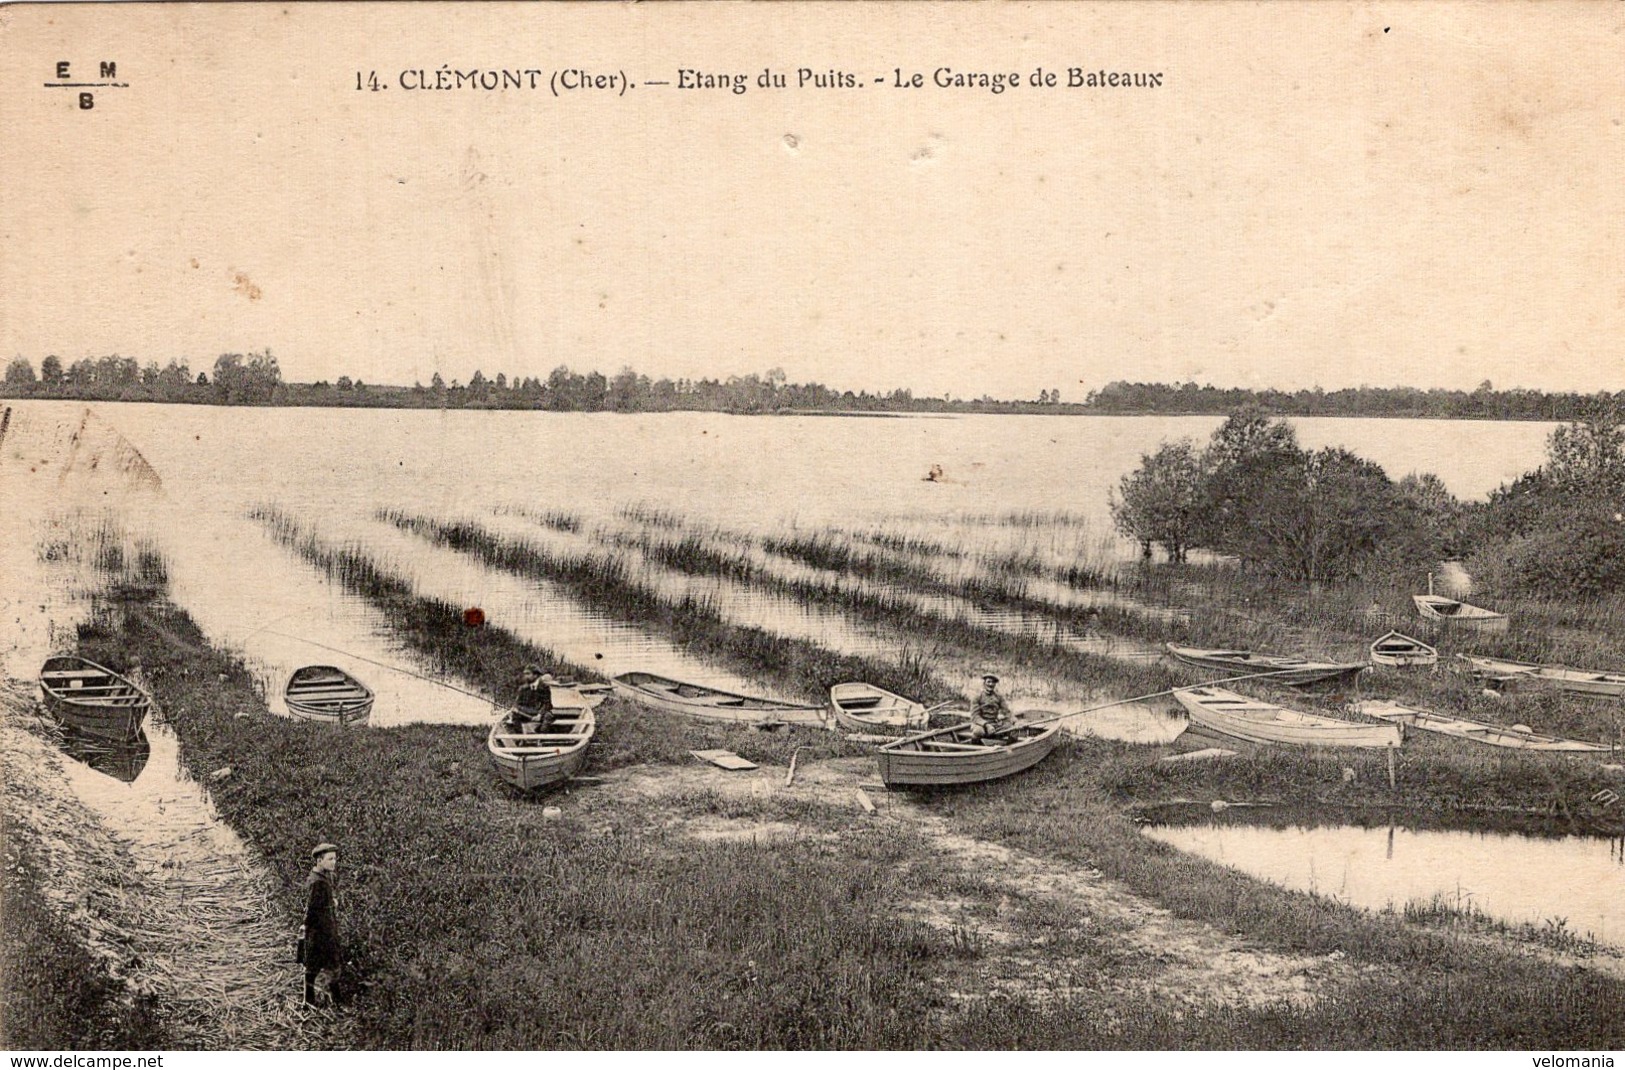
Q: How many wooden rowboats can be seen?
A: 13